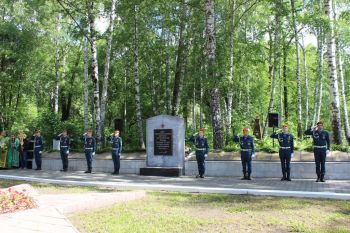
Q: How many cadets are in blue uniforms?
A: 8